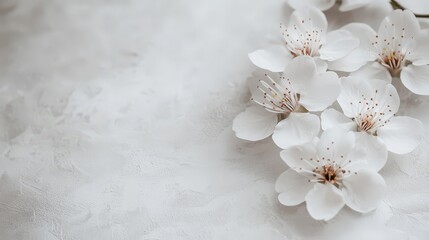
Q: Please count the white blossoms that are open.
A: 5